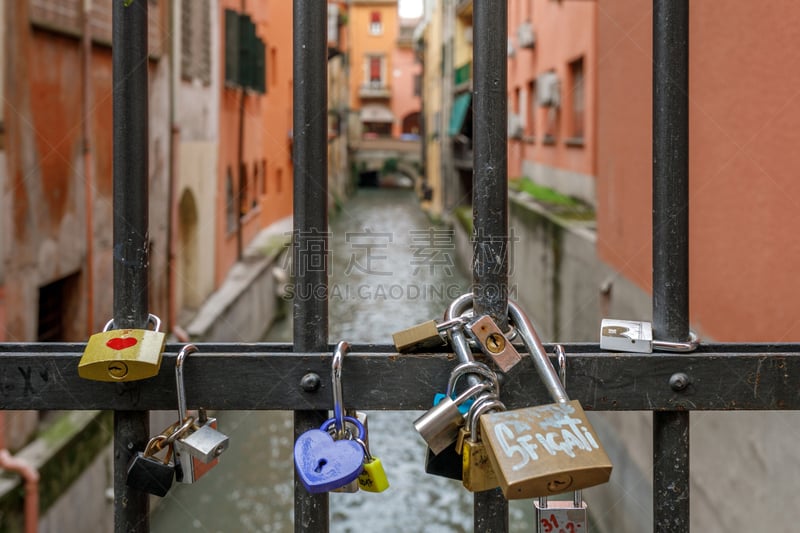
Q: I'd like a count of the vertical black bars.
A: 4